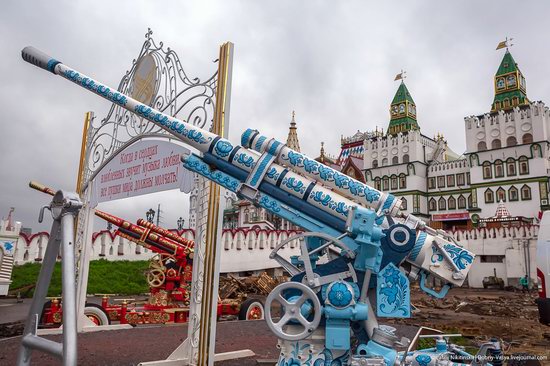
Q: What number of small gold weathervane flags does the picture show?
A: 2